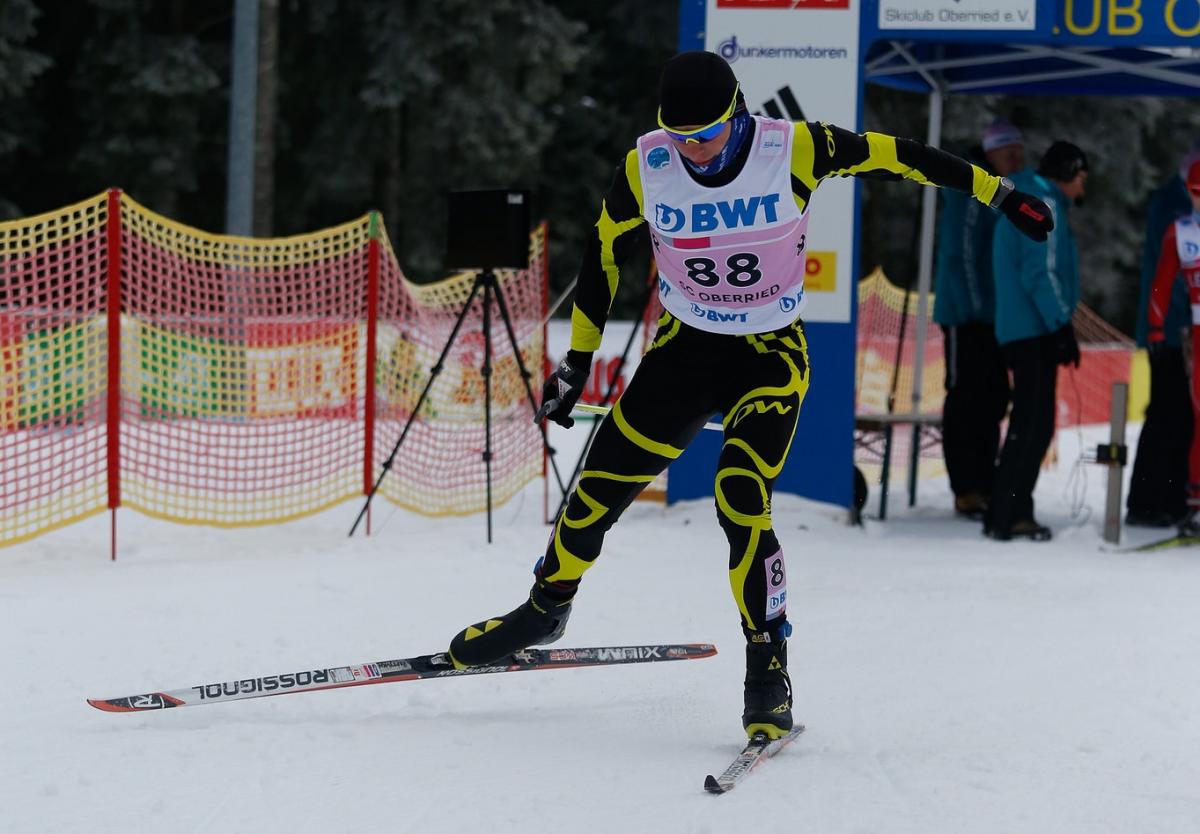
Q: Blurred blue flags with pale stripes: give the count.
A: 0